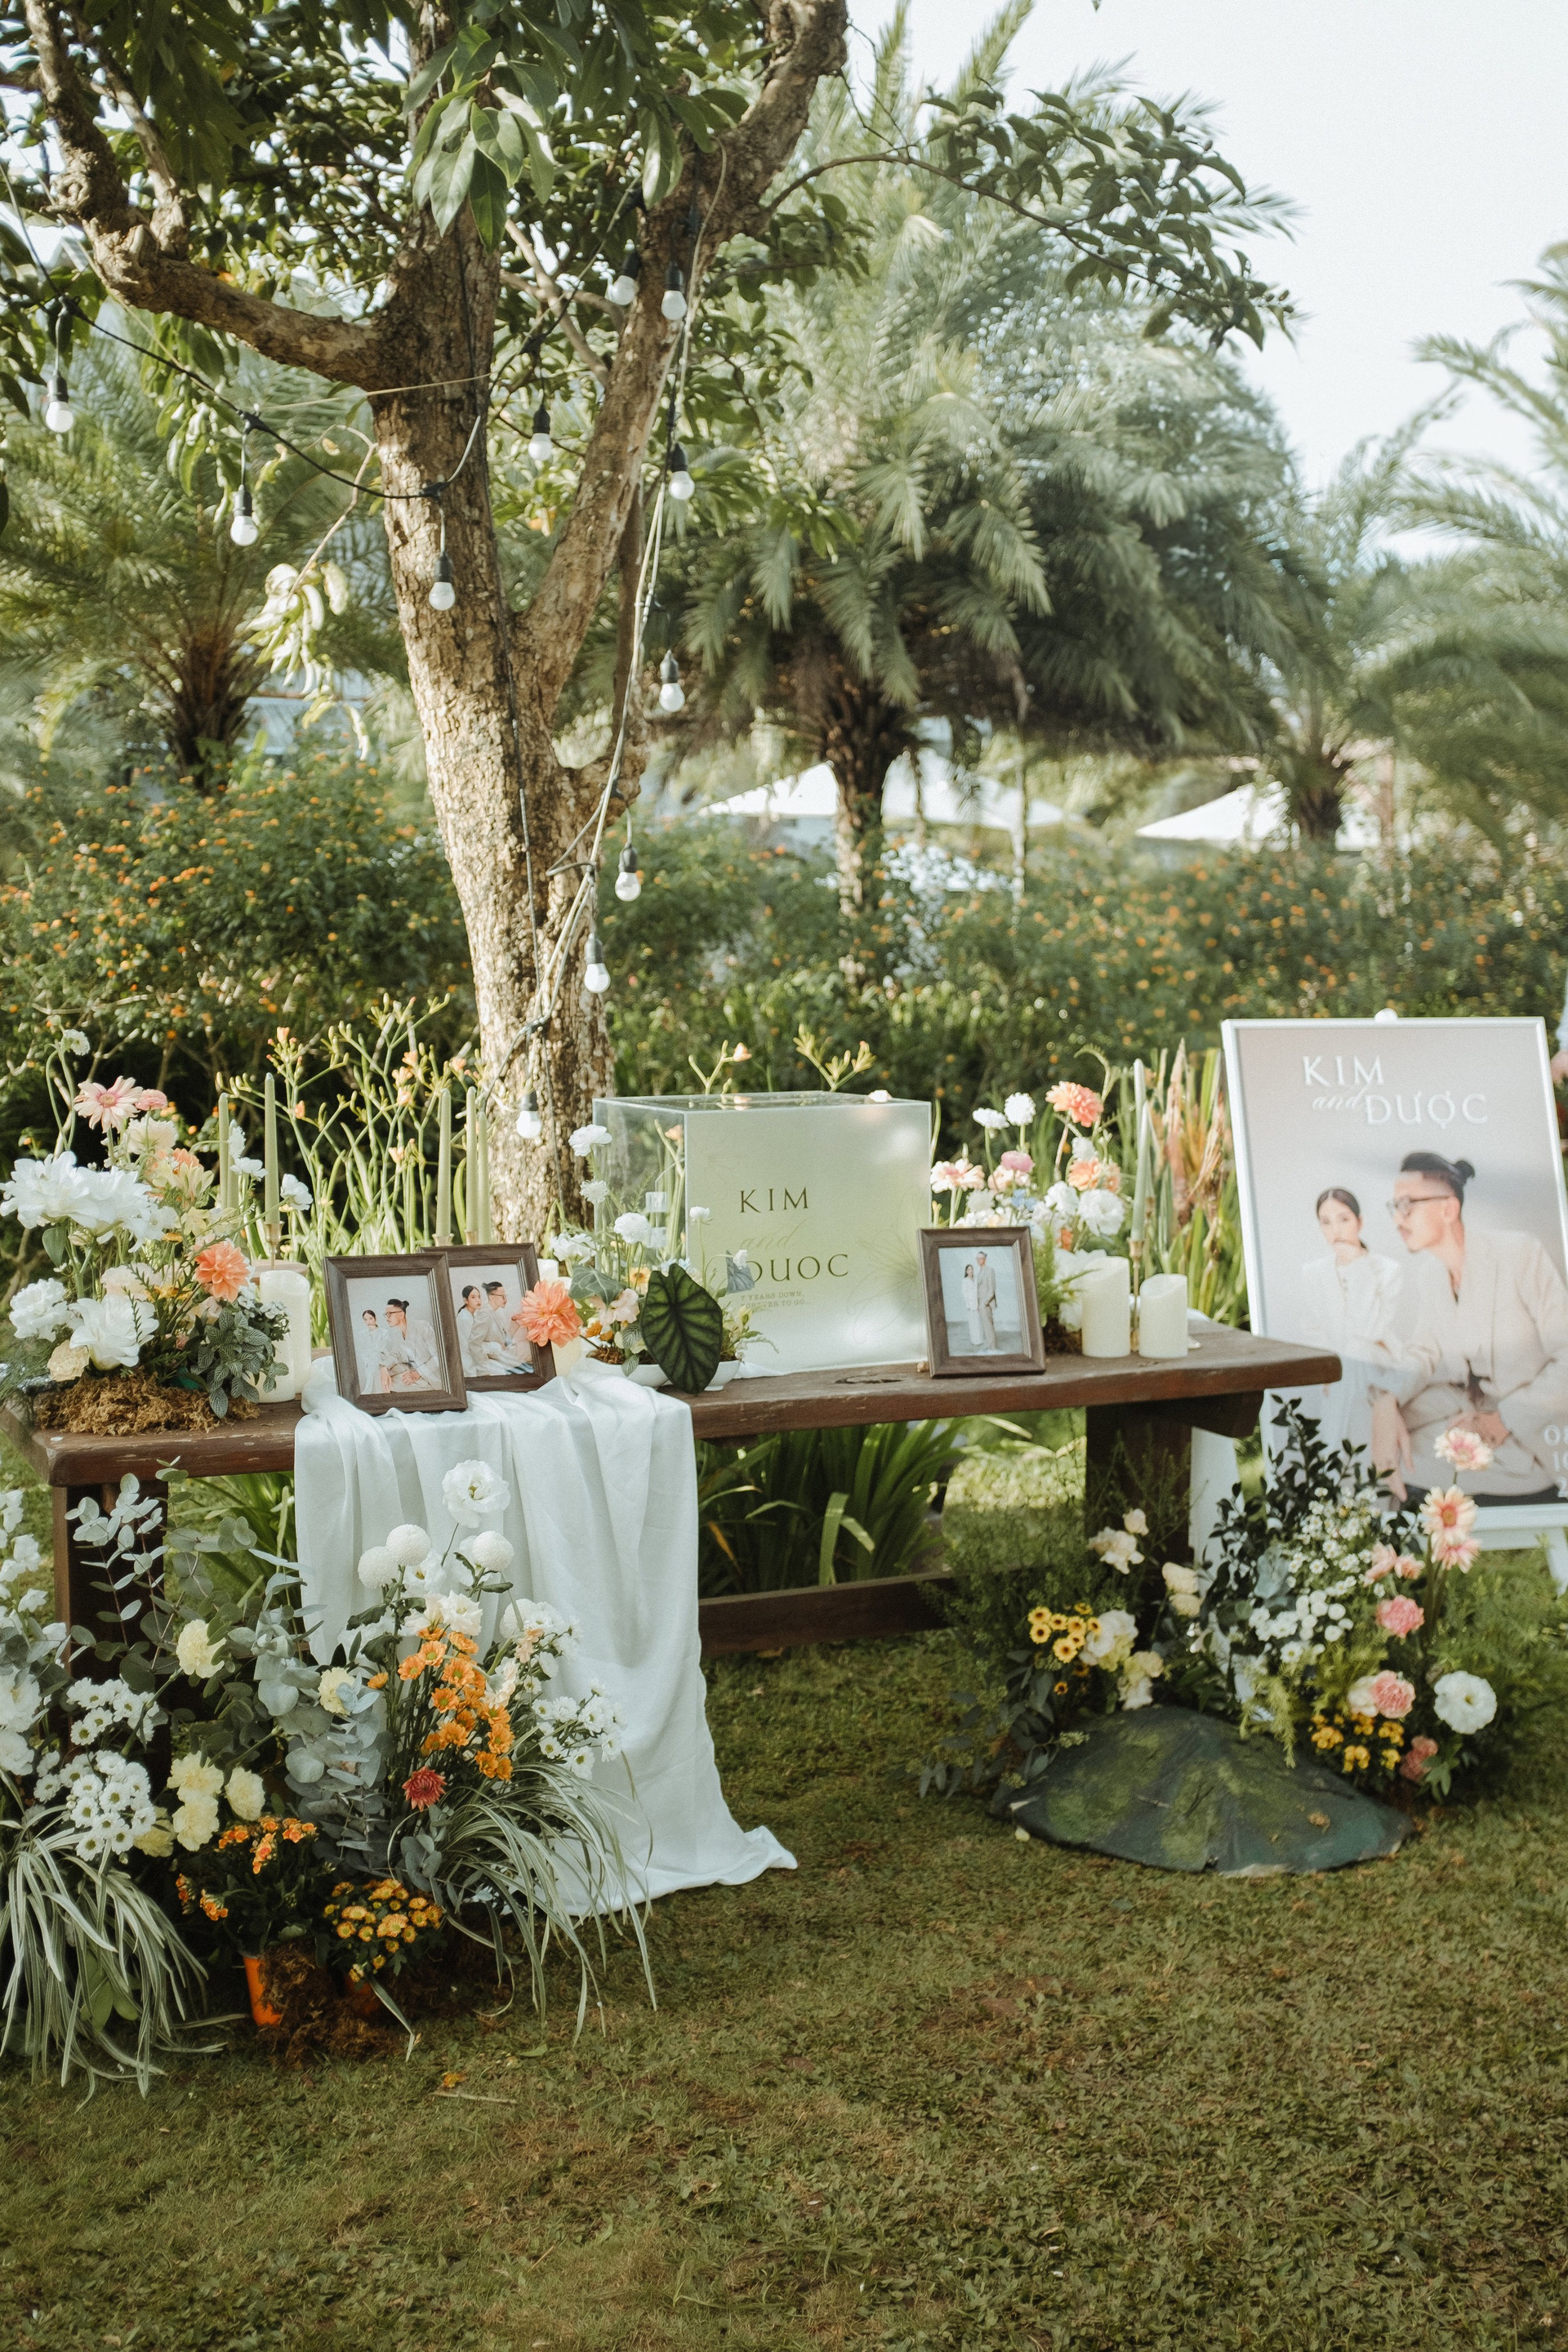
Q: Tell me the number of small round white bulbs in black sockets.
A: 11